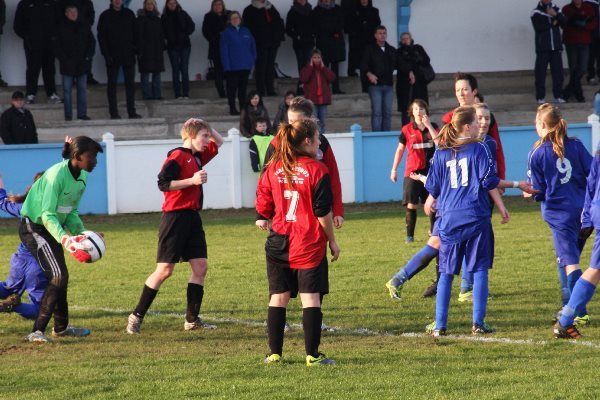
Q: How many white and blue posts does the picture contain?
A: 4